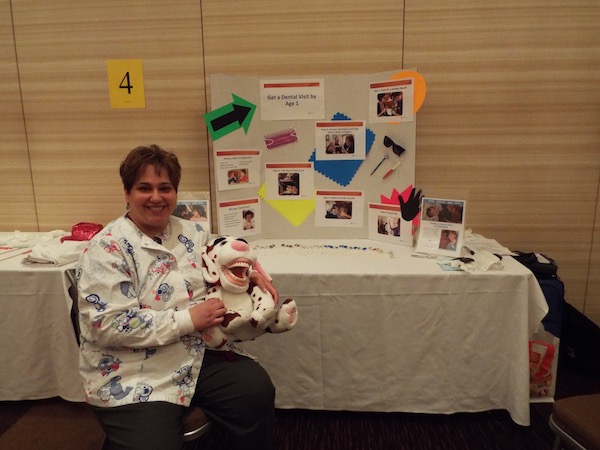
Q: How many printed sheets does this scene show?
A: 11